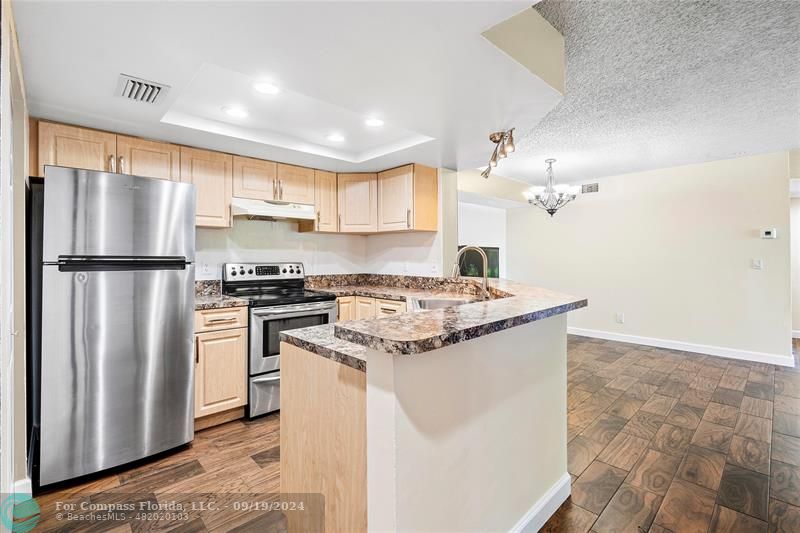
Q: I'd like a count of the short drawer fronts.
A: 2